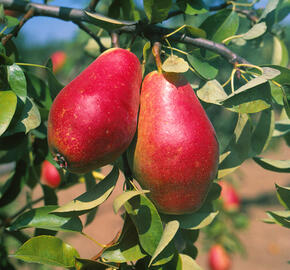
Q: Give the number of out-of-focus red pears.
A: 4